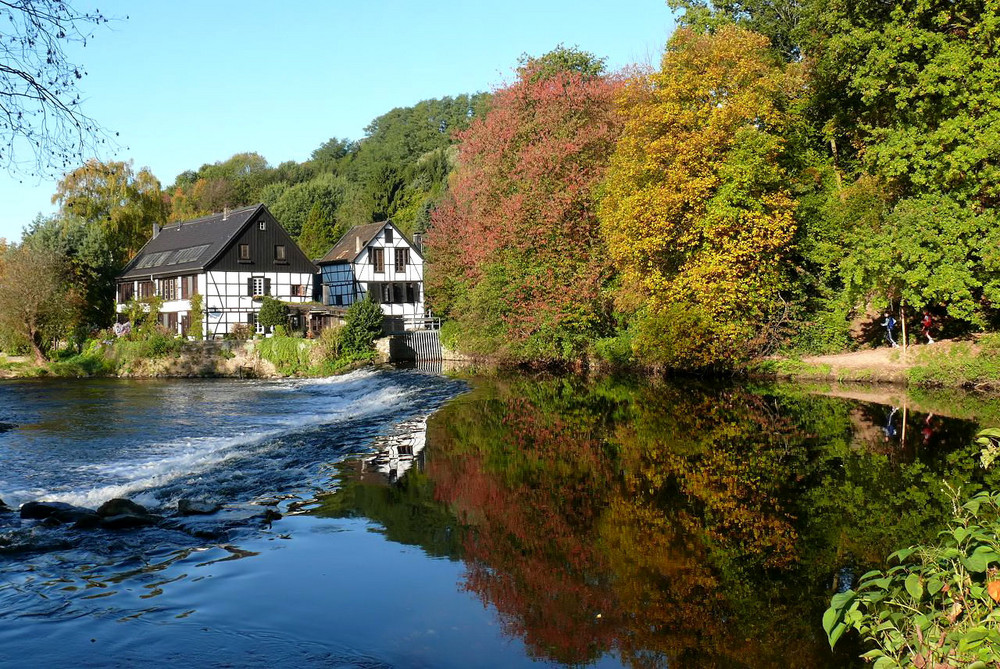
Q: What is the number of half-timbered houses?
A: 2